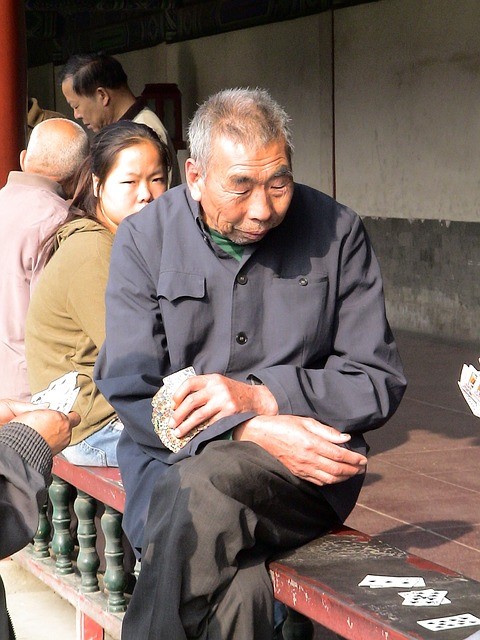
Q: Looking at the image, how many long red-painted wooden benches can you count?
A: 1